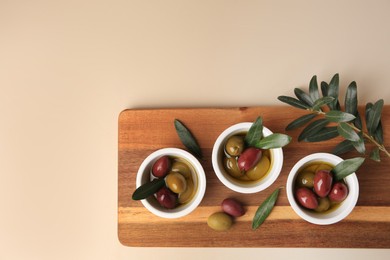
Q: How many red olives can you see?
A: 7